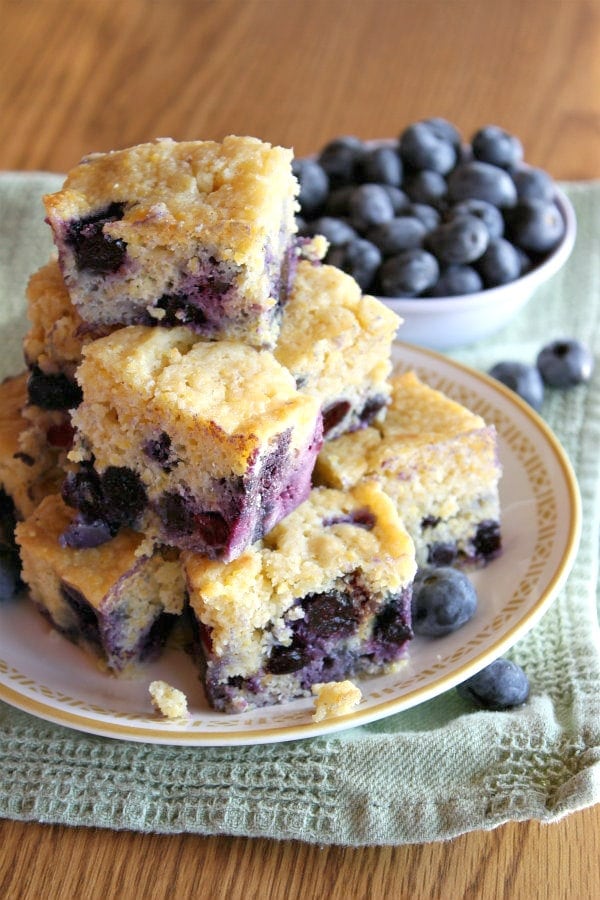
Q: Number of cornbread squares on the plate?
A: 8